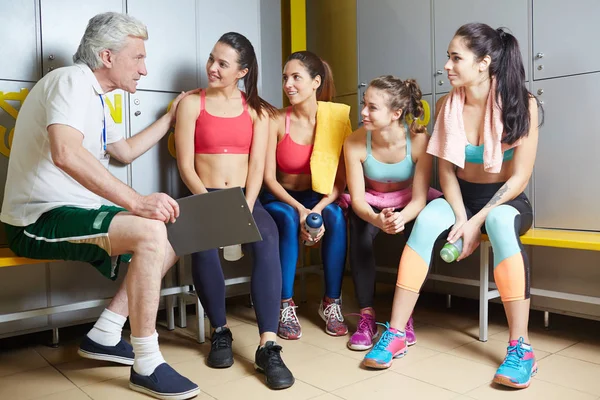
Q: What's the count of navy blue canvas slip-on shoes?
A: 2